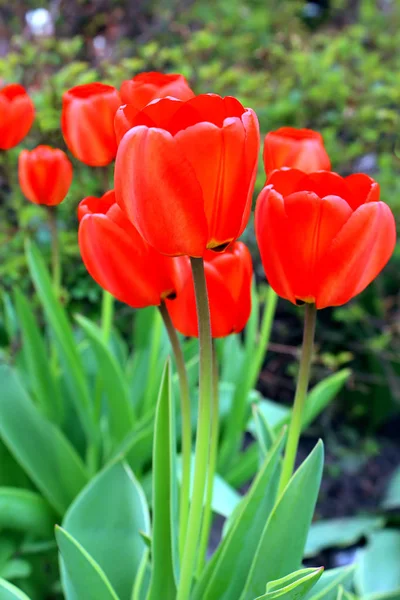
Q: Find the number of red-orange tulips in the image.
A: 9